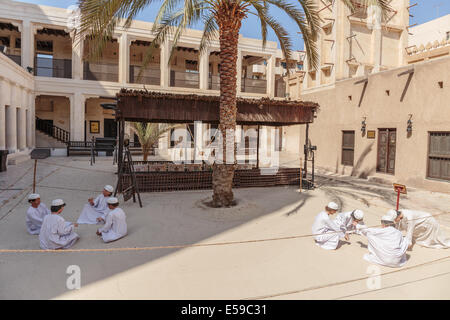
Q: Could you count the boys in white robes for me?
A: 8